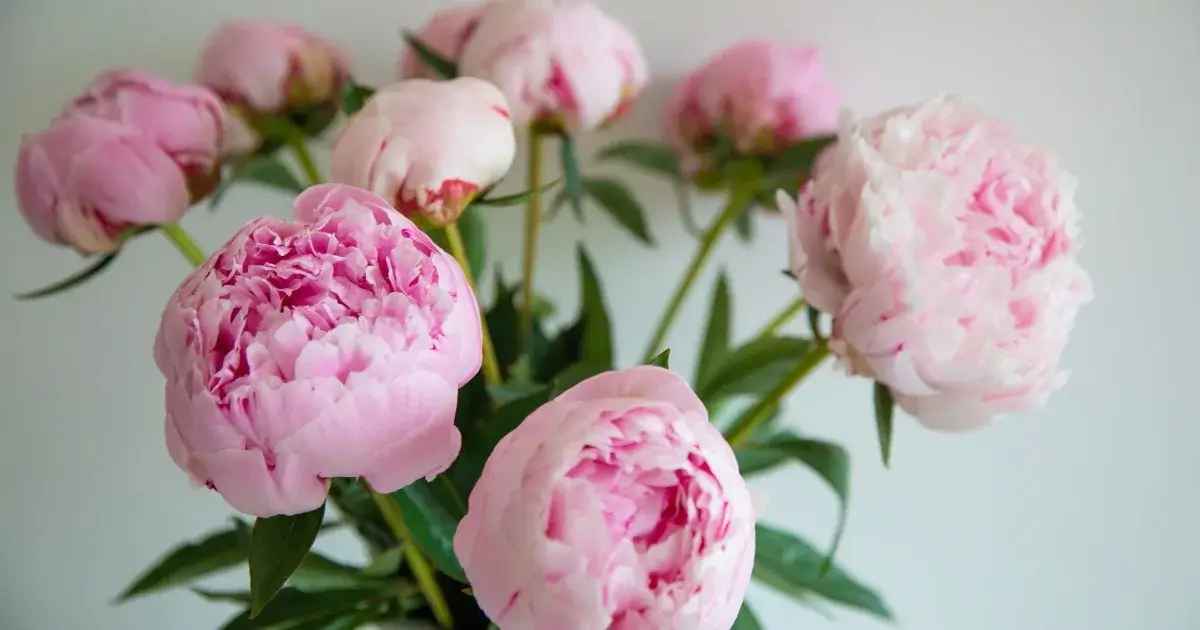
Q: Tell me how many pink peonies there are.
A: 9